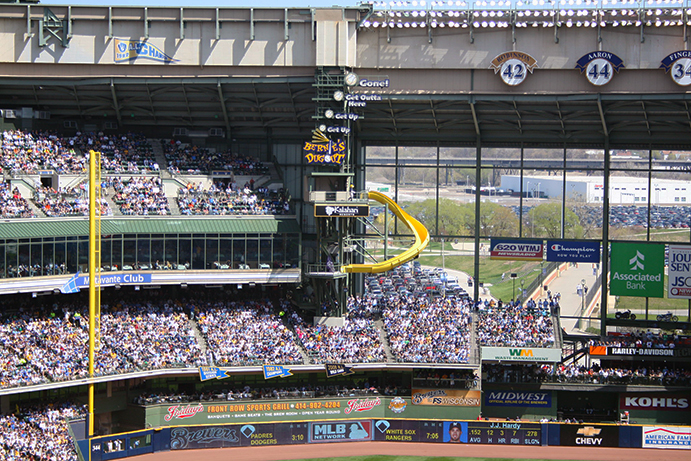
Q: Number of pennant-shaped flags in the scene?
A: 4